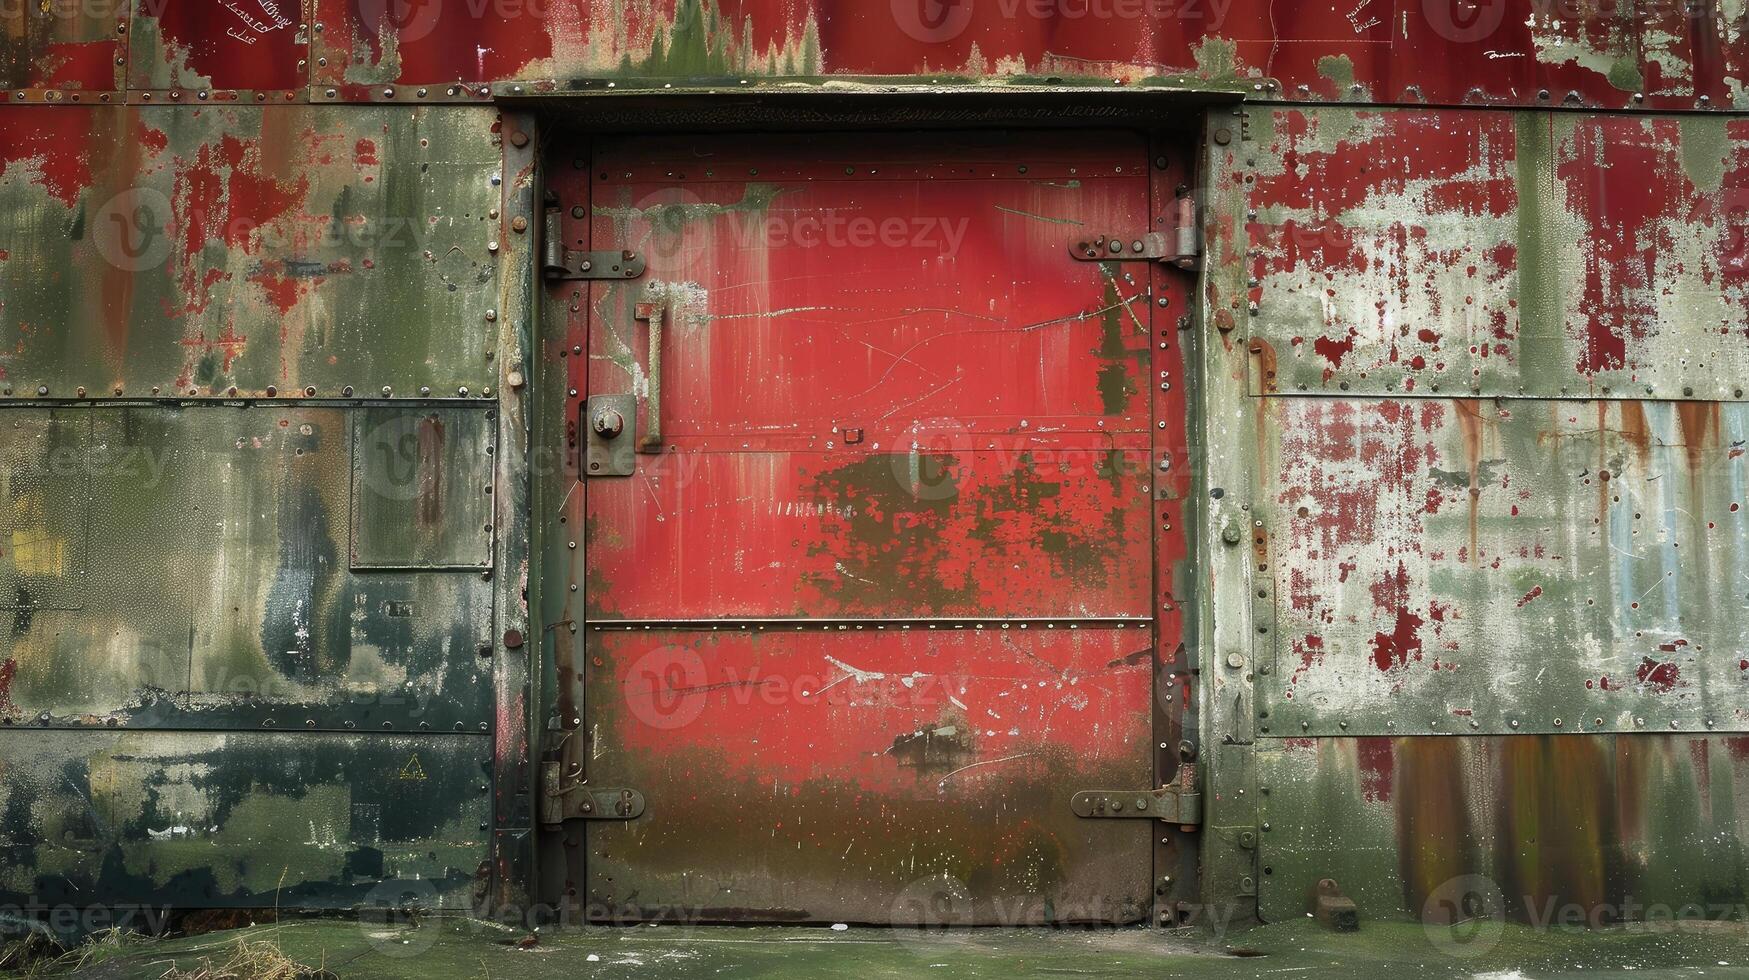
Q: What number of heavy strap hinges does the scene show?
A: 4